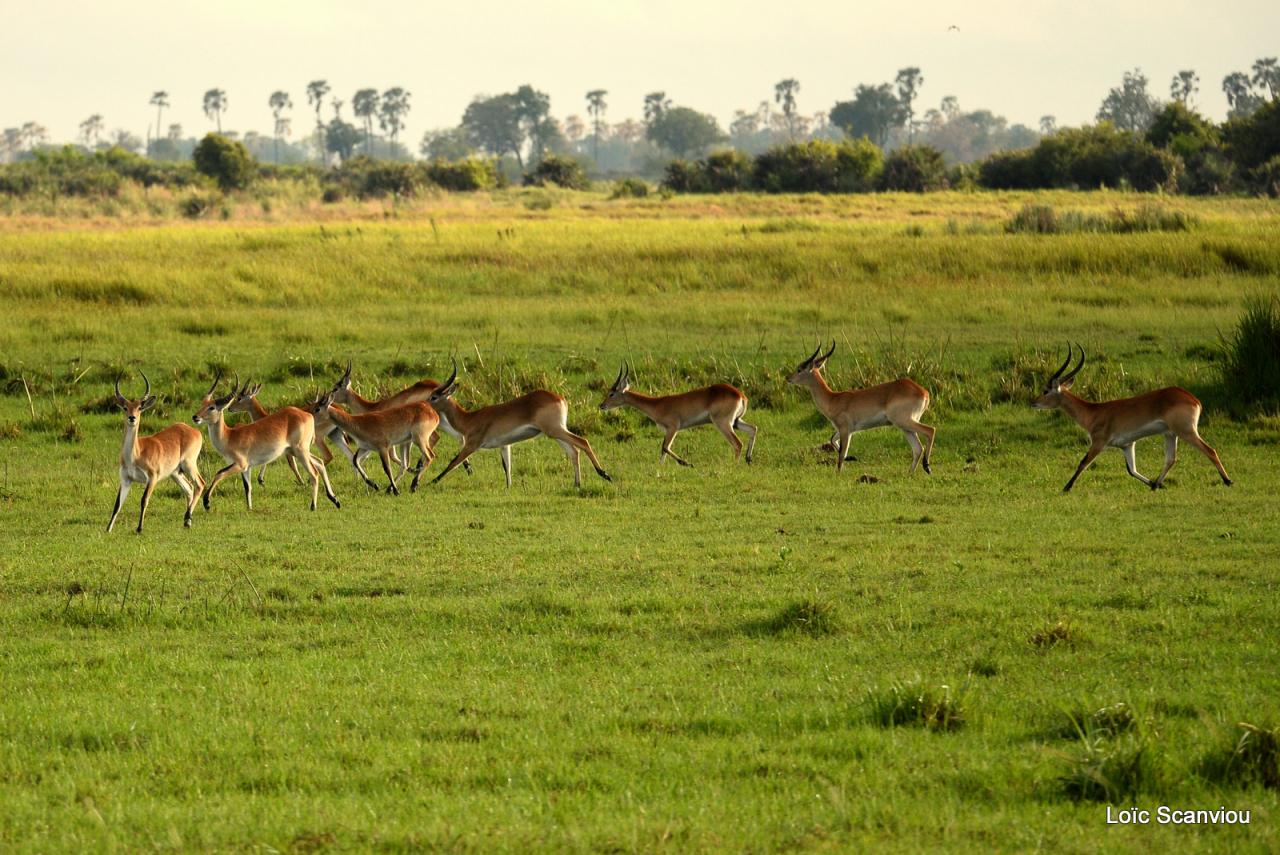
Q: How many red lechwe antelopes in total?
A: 9